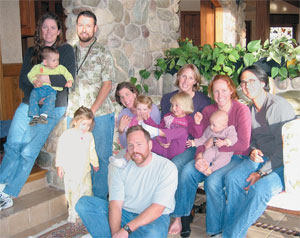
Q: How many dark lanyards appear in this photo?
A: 1